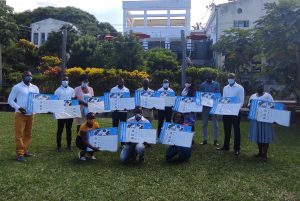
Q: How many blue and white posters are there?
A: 13